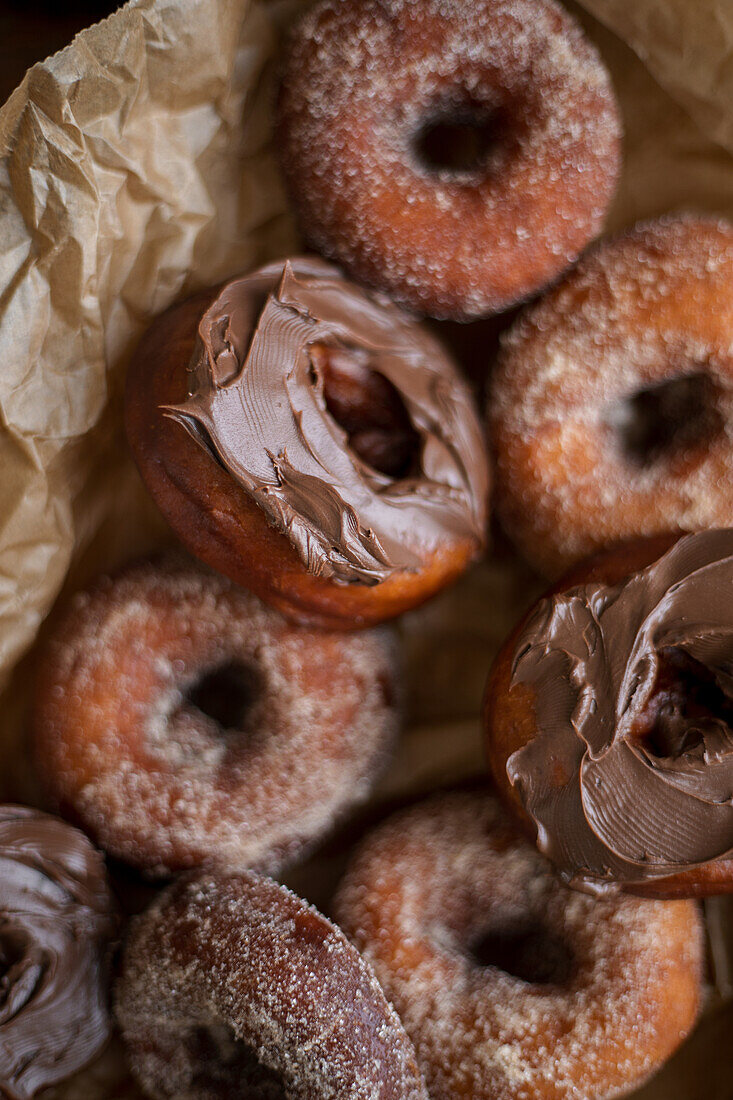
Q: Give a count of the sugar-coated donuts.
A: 5